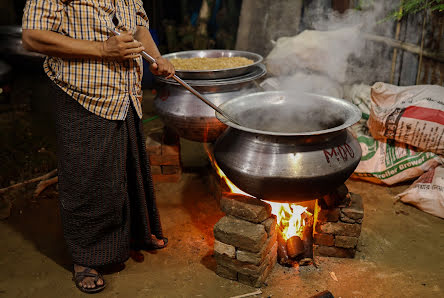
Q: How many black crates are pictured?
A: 0